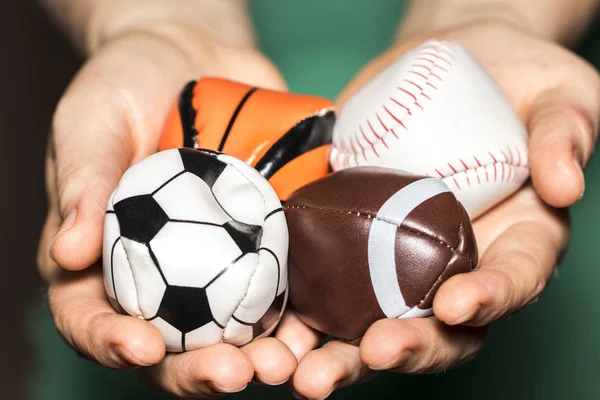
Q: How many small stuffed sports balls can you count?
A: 4